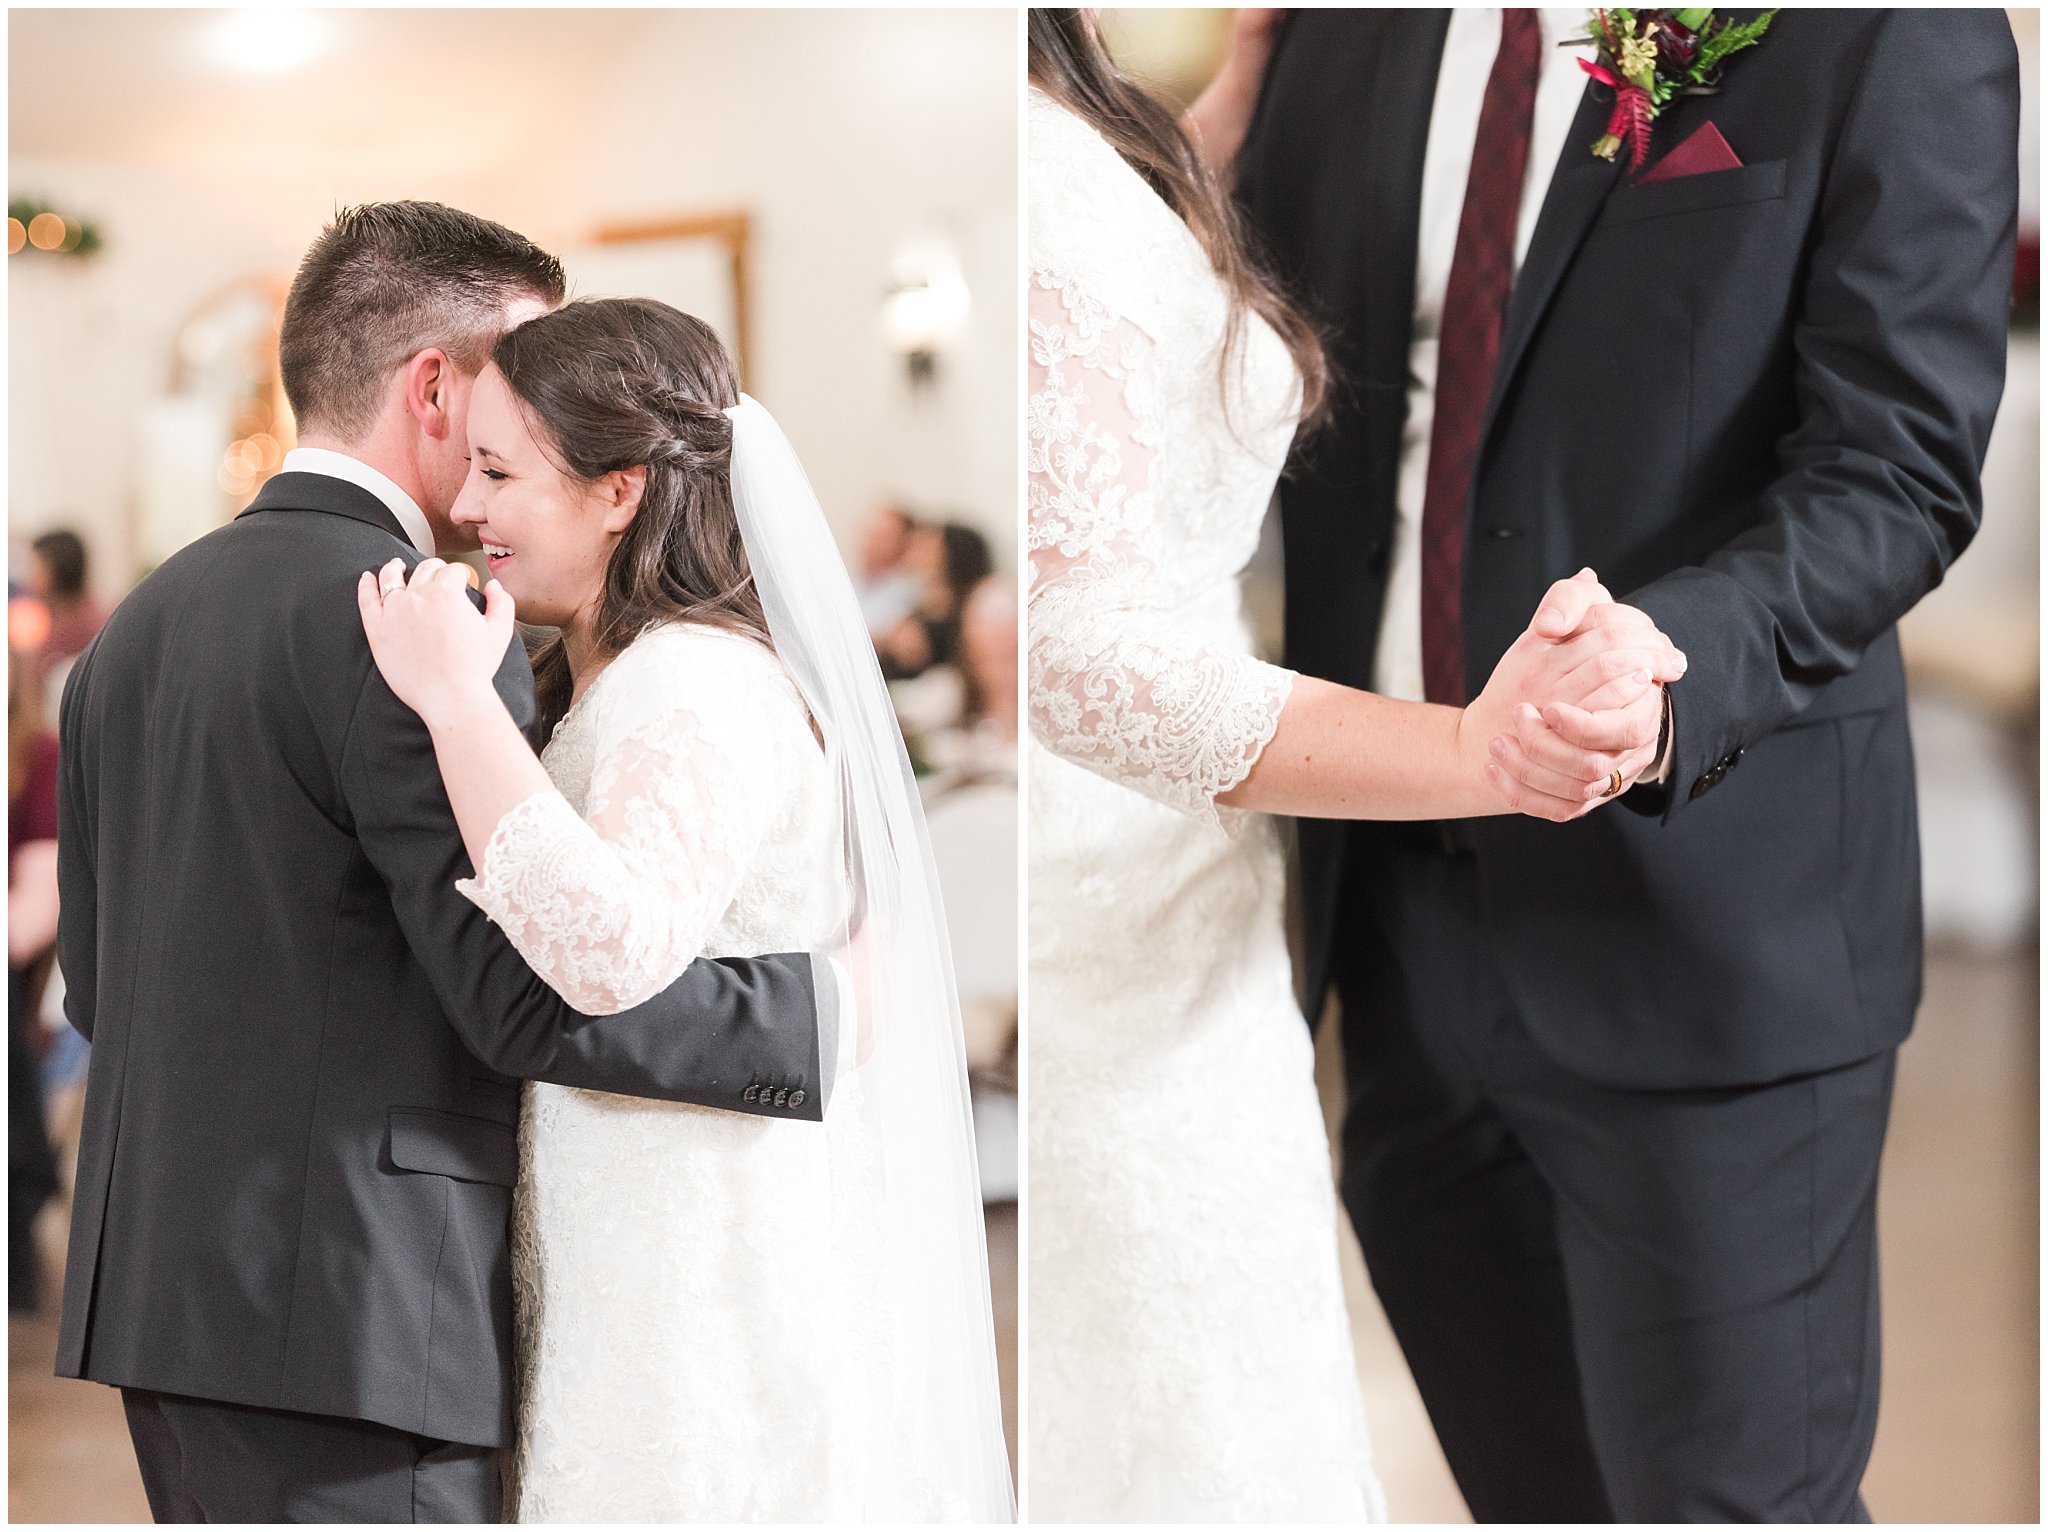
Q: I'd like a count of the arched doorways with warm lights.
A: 1